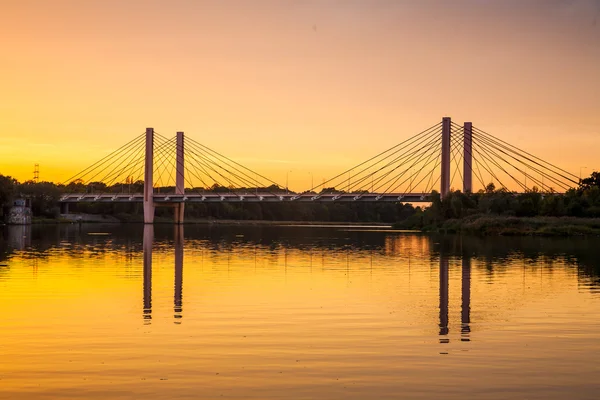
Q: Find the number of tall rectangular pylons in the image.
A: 4